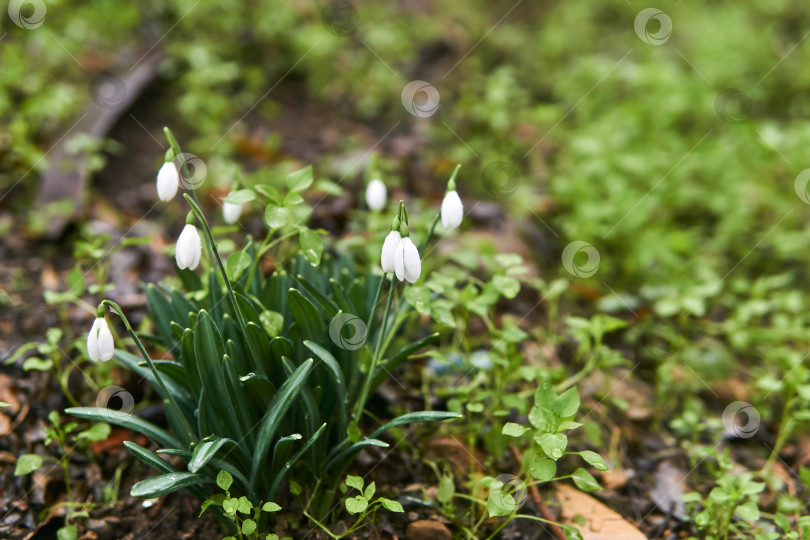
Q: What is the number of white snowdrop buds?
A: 8